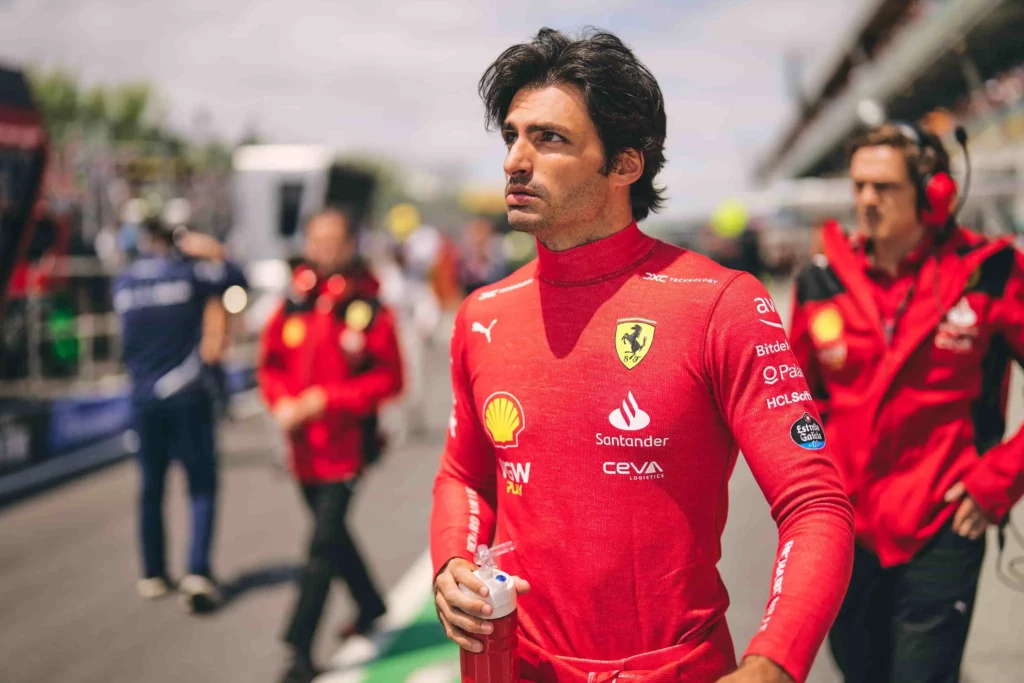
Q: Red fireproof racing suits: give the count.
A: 1